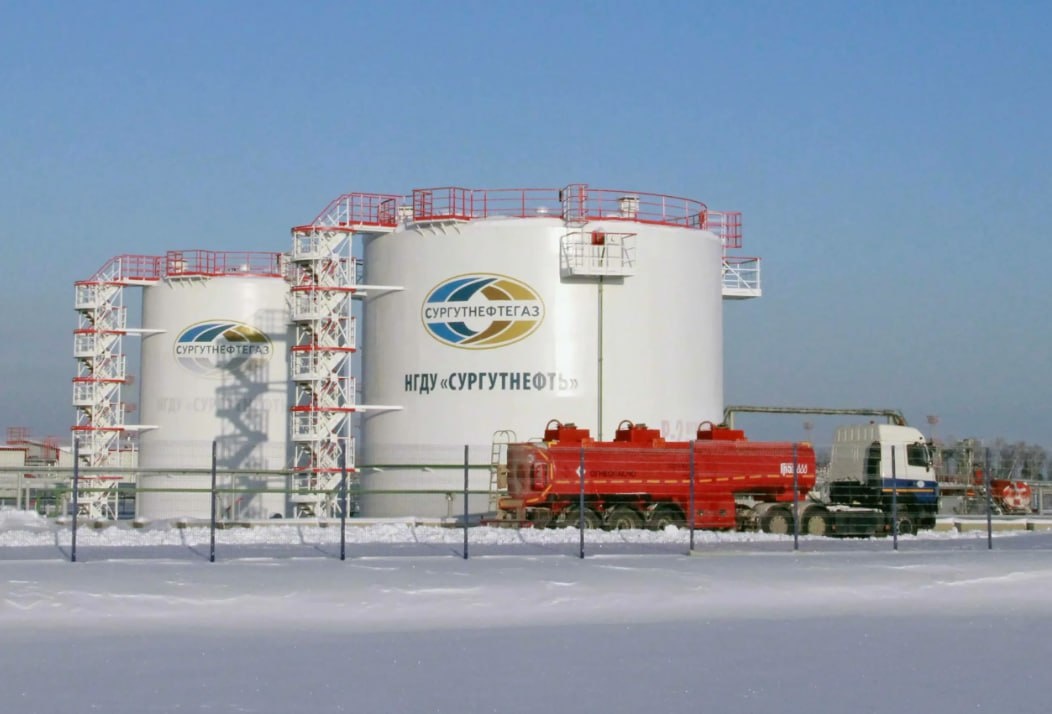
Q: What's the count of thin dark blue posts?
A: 9